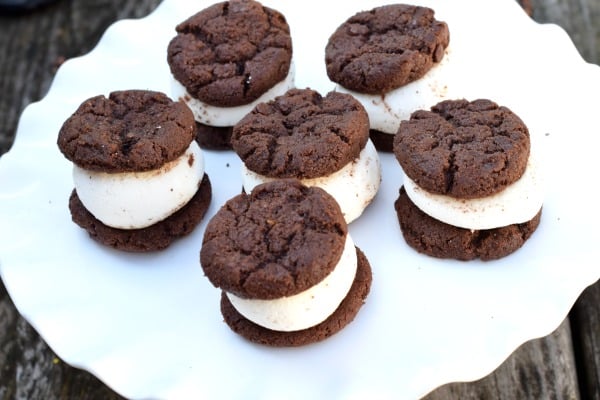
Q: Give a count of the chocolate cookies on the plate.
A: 12